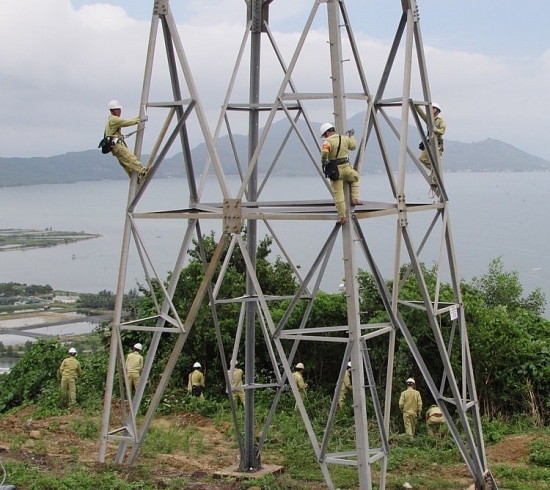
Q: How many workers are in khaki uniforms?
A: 11